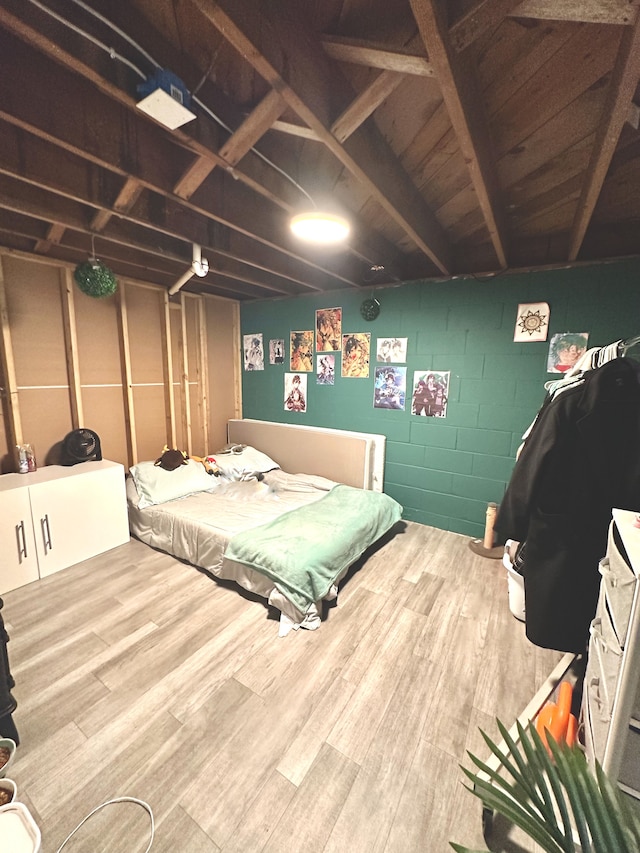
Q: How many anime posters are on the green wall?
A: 11